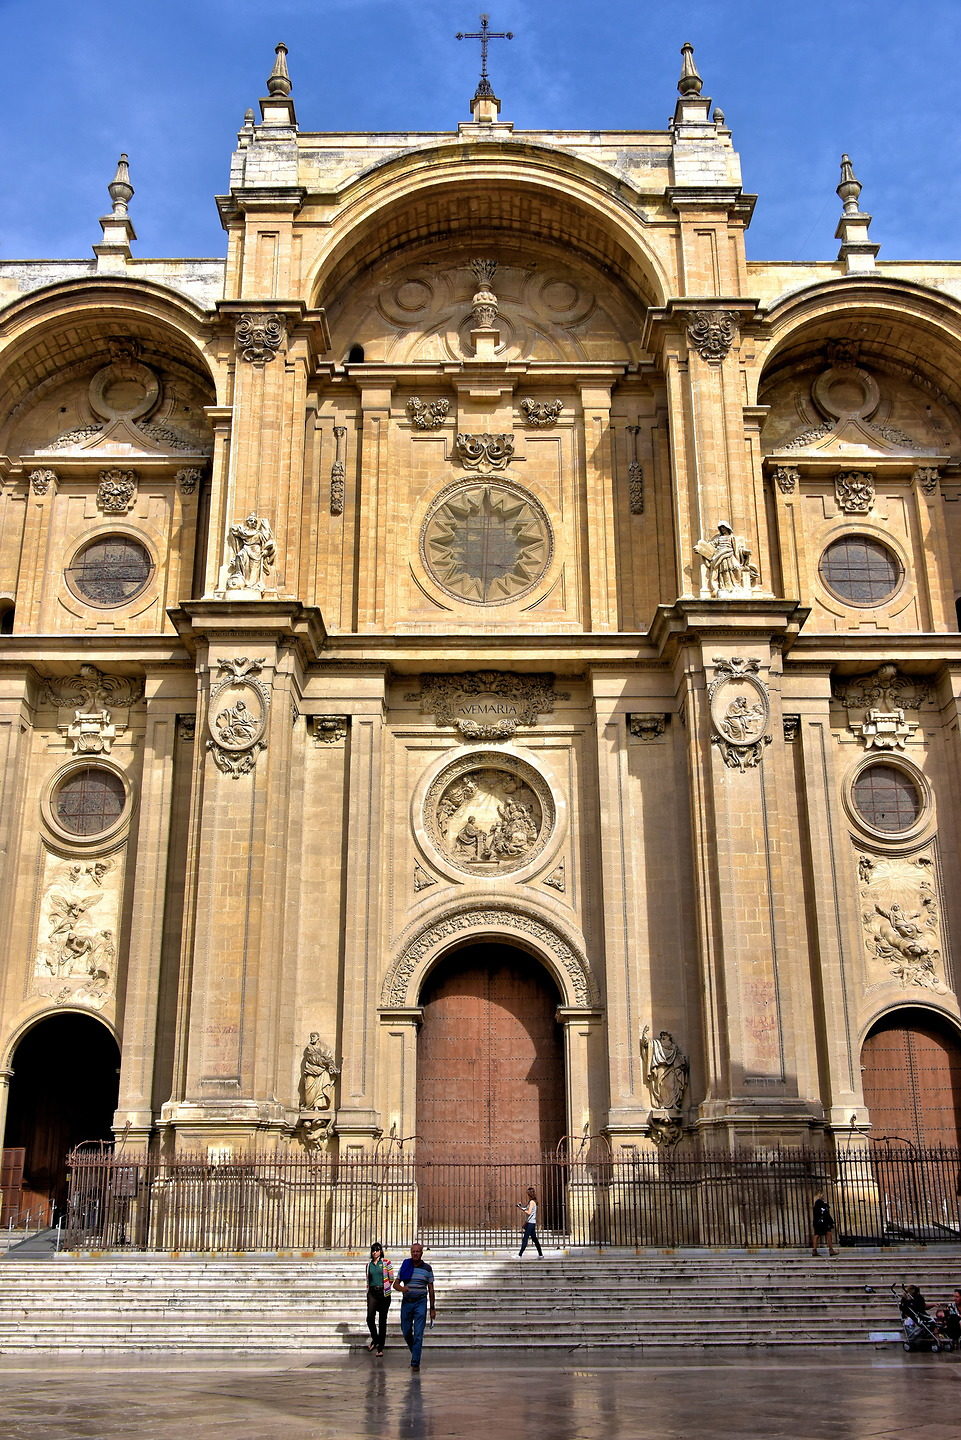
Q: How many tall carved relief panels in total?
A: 2